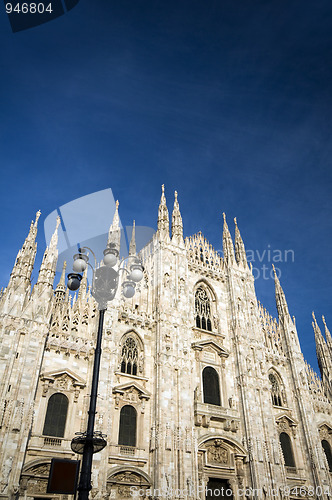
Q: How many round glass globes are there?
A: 5